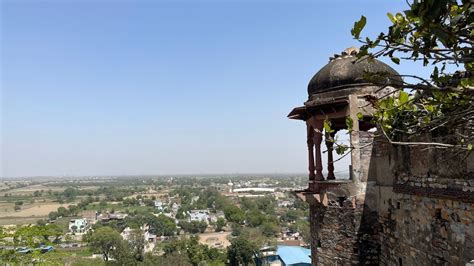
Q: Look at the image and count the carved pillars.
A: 3